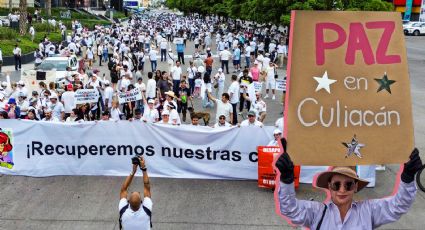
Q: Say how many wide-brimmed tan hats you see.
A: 2